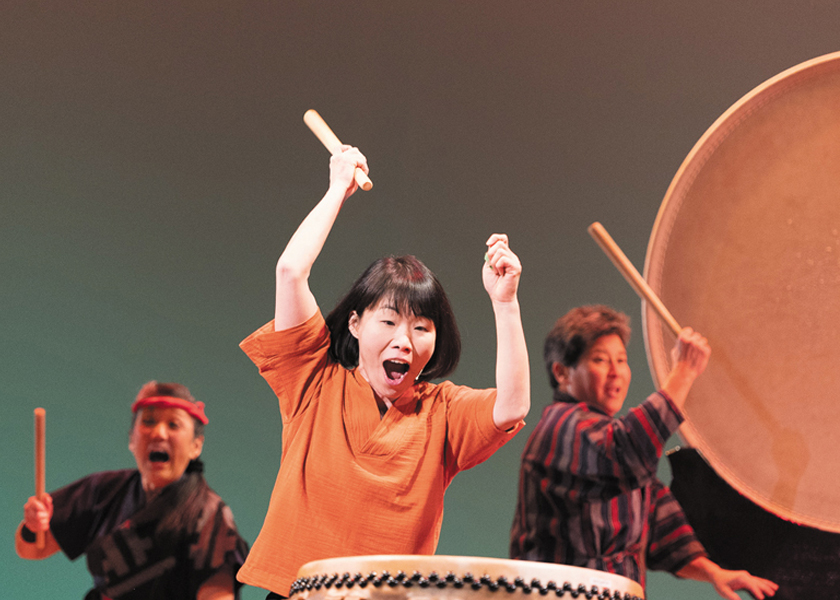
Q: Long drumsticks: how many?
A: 3